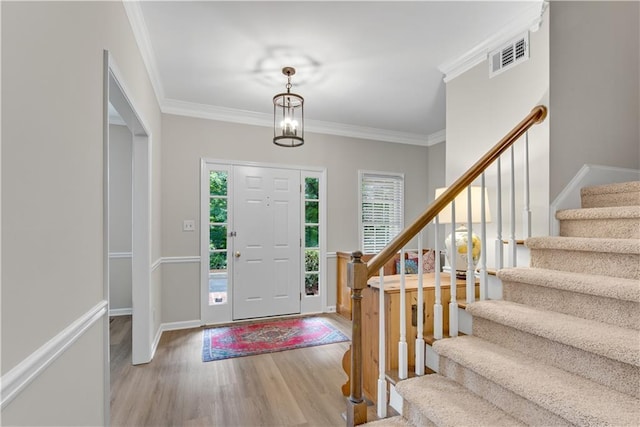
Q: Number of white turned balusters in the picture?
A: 10